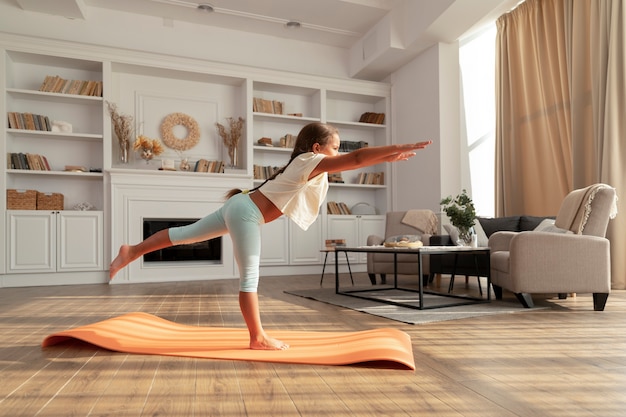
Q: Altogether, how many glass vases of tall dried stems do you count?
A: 2